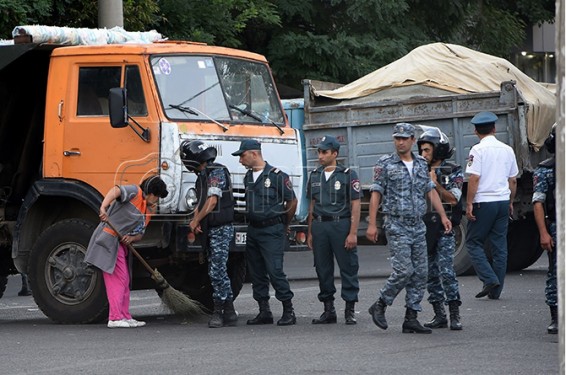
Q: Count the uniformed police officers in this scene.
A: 7